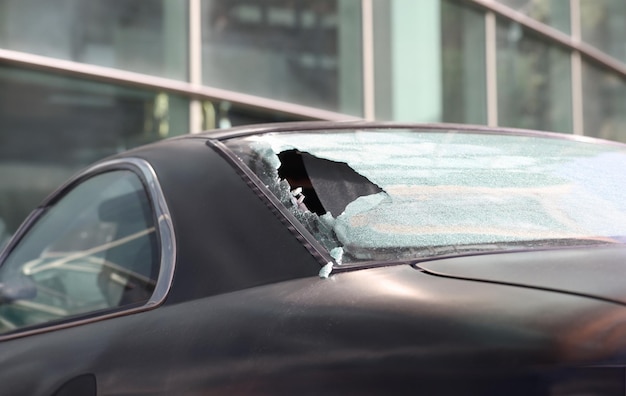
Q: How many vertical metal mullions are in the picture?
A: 4